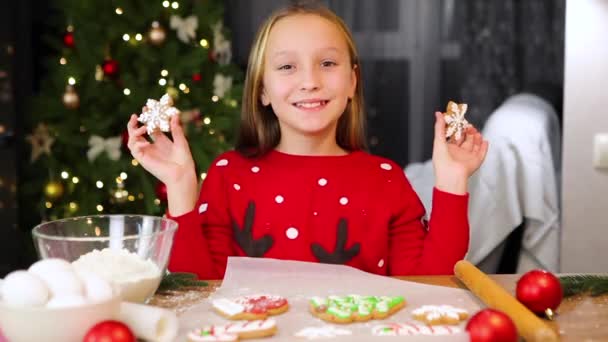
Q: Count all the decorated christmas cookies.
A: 8